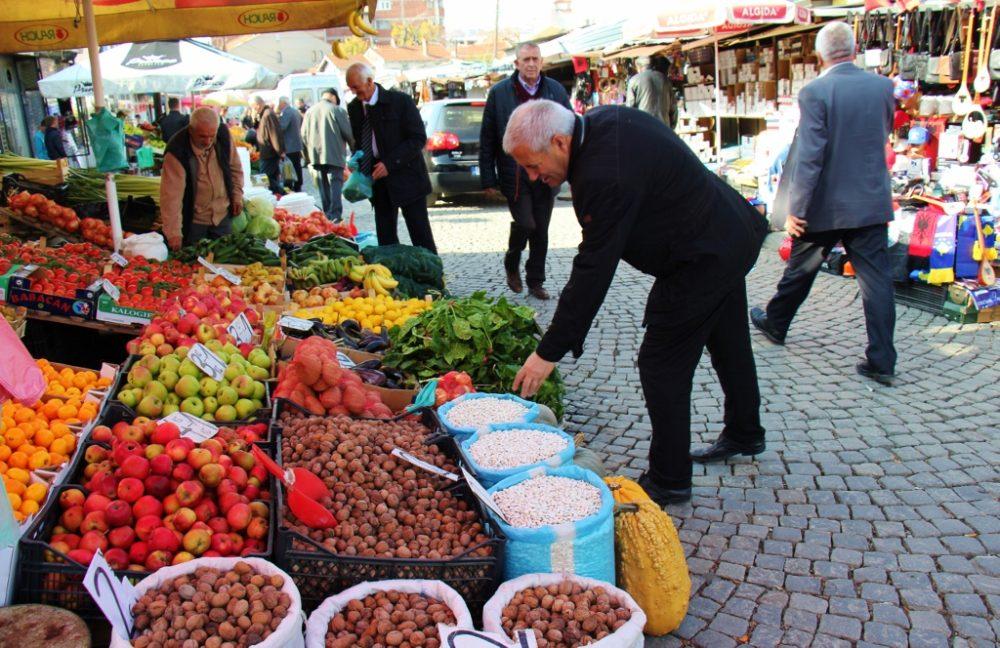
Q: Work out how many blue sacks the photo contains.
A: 3